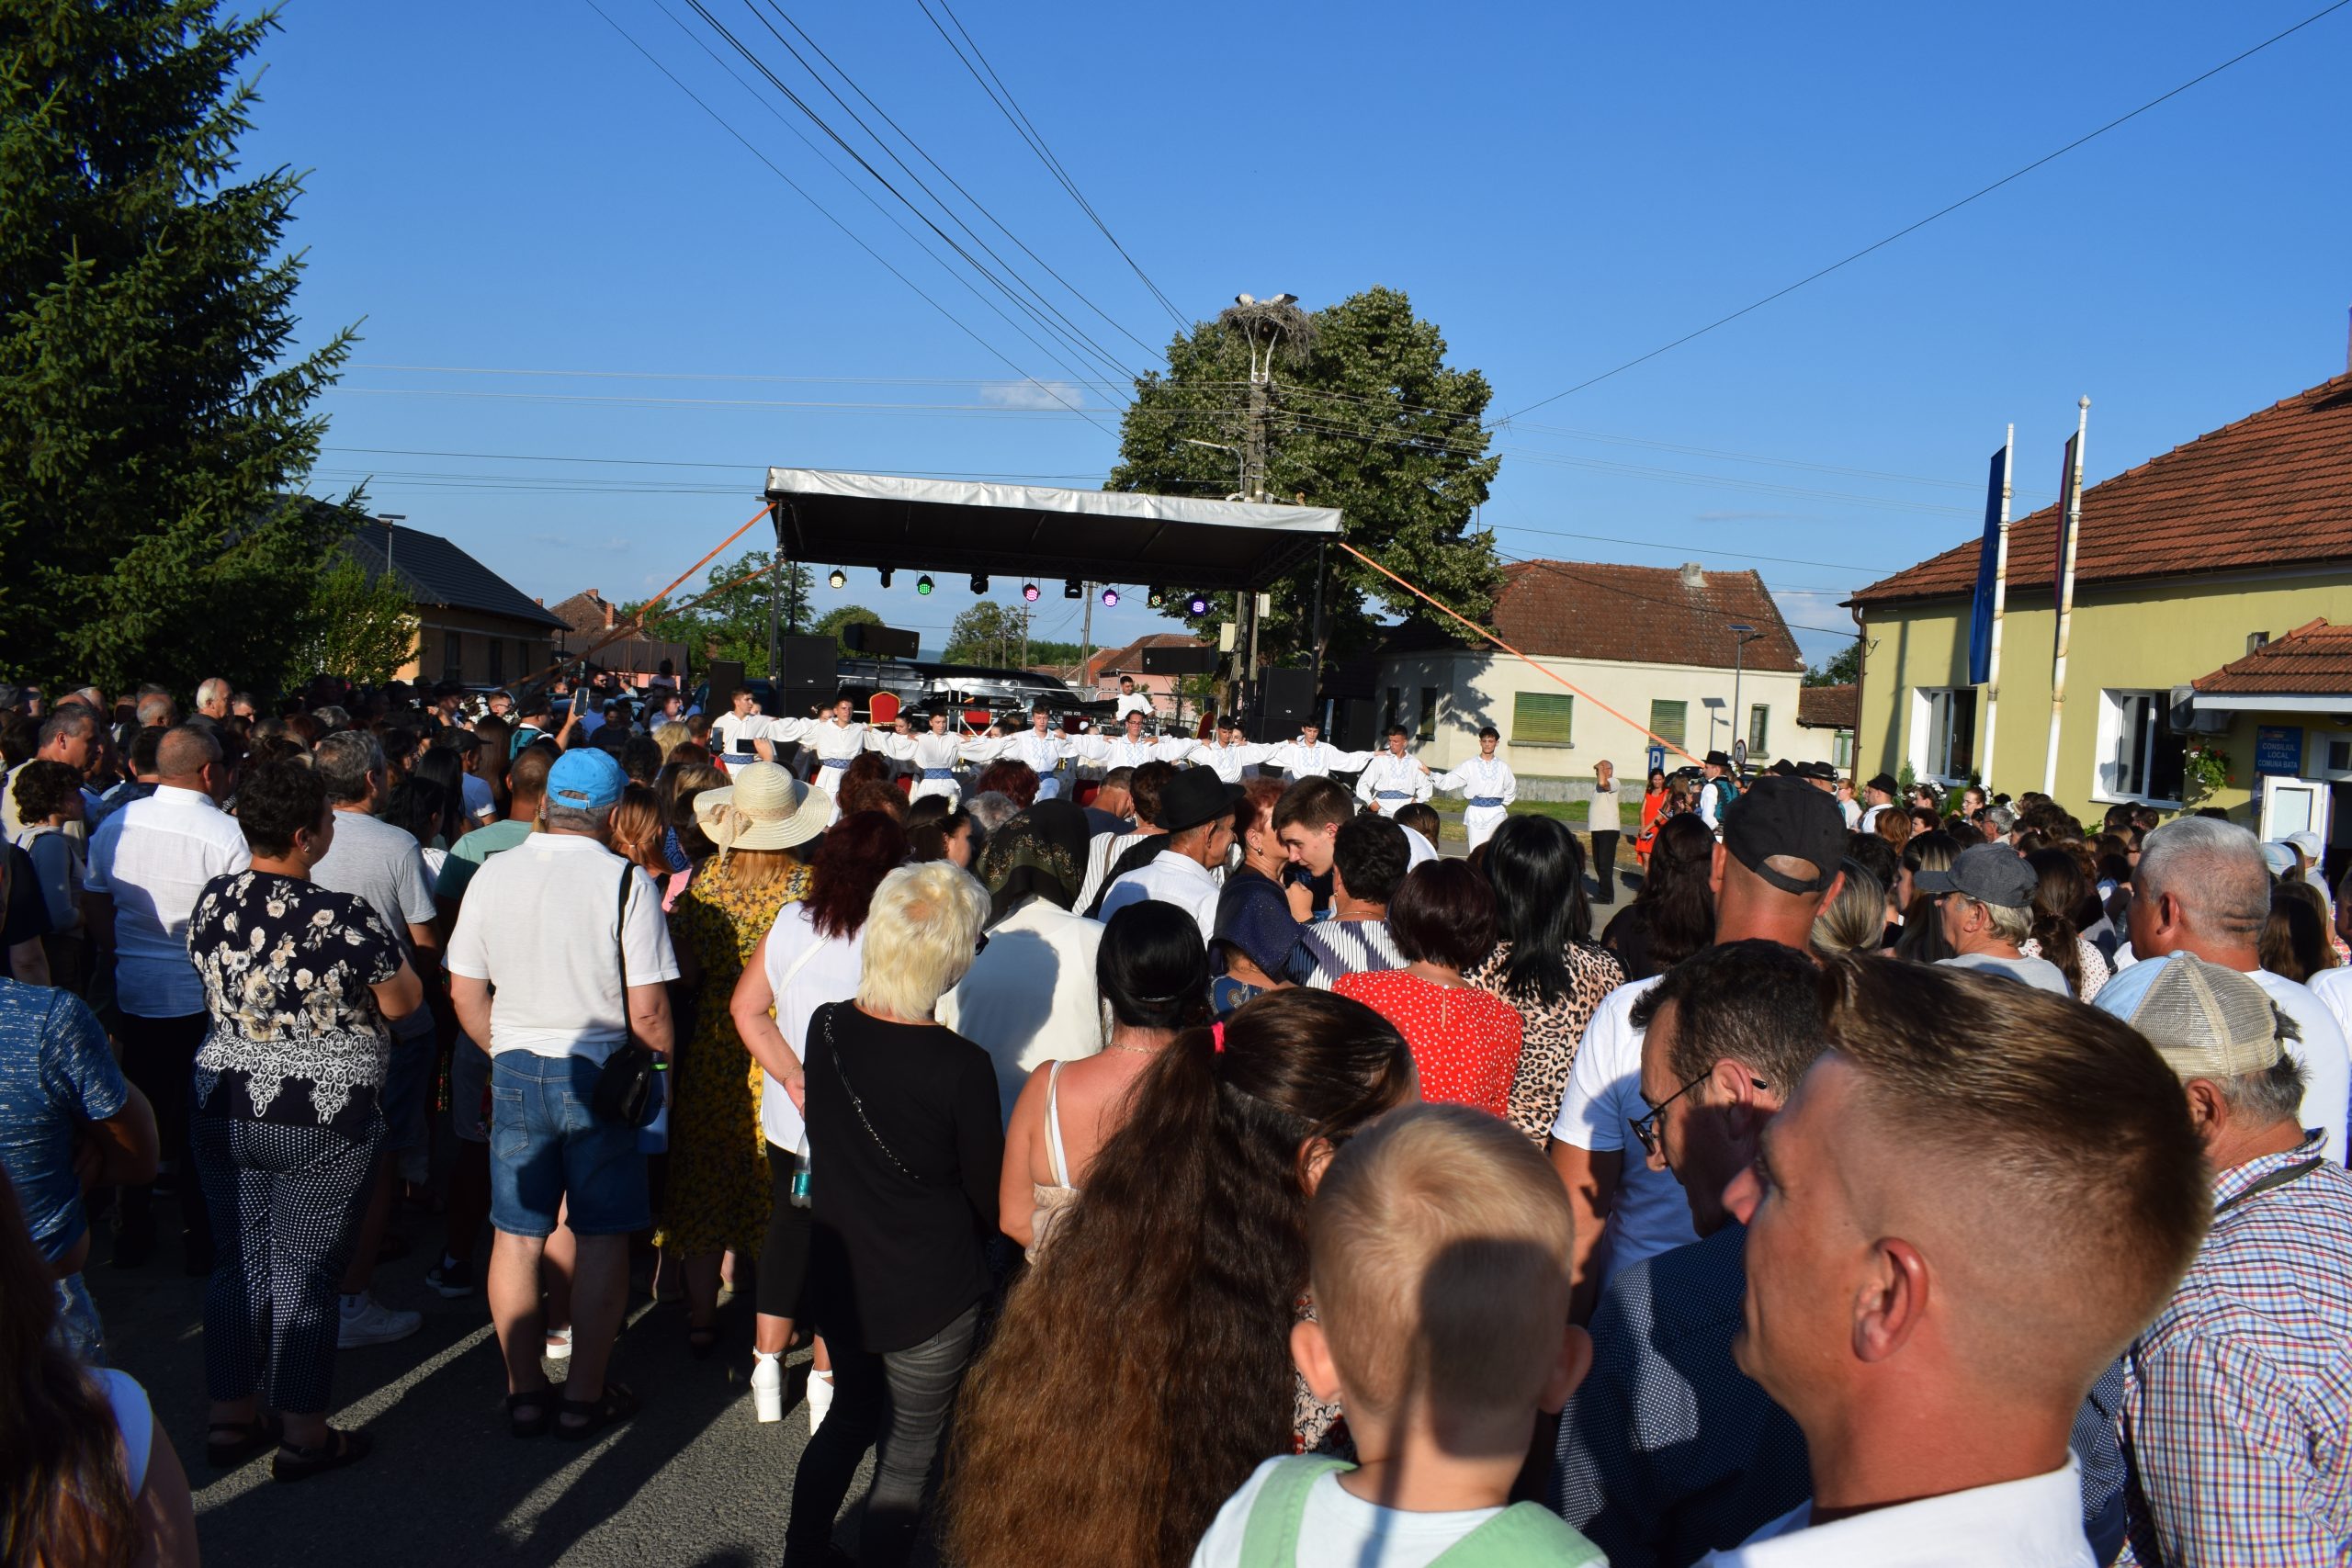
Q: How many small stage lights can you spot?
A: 9